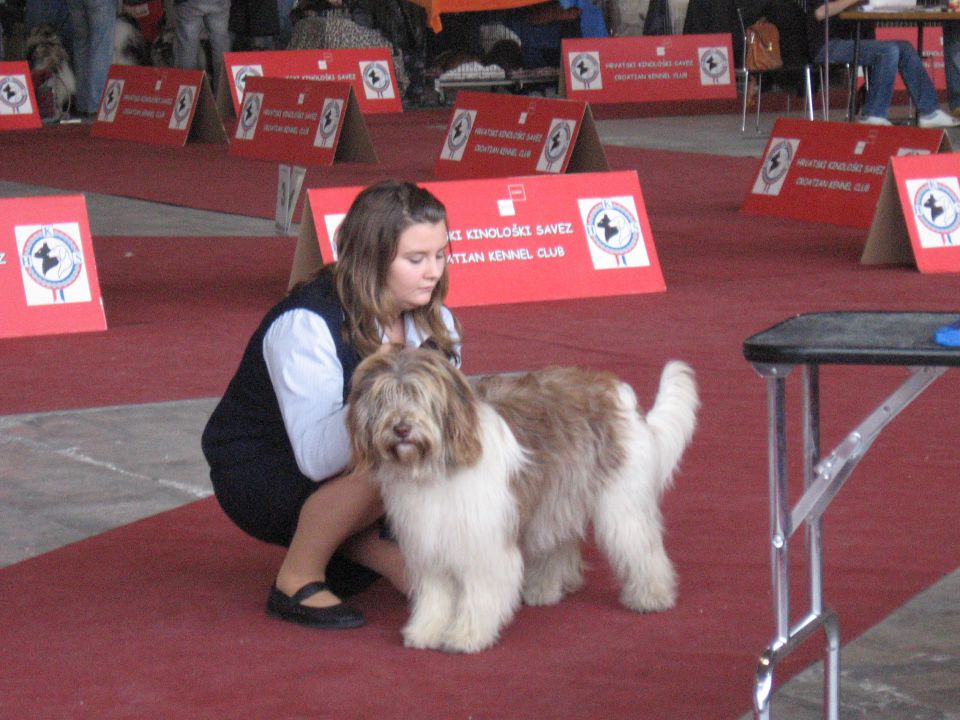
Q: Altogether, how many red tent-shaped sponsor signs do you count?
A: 11